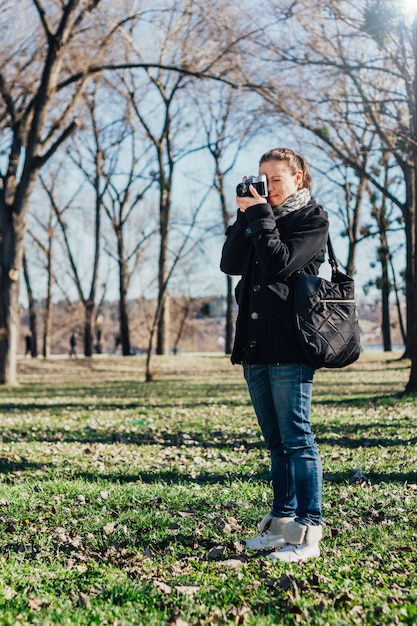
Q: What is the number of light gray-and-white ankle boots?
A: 2